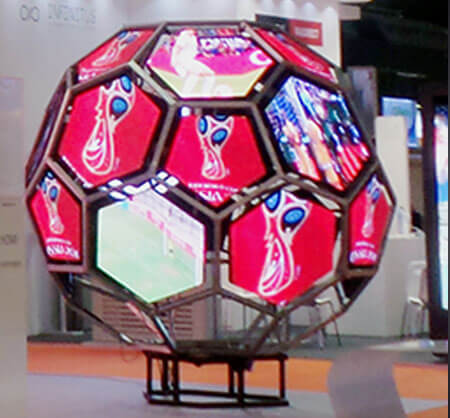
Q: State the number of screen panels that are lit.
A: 10